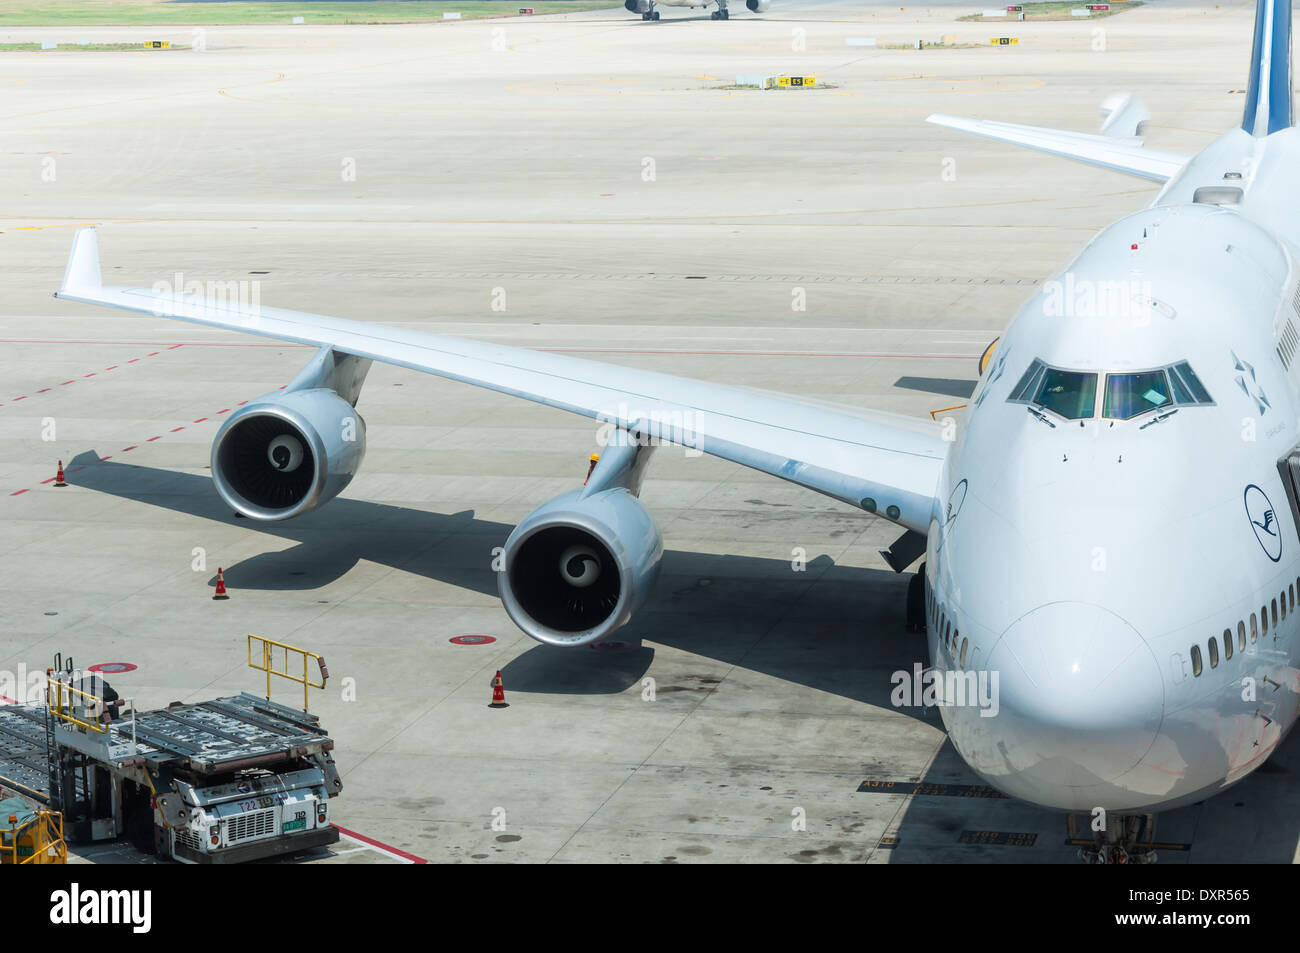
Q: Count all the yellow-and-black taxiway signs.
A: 3